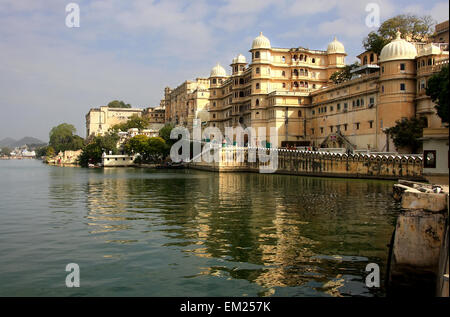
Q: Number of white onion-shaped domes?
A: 5